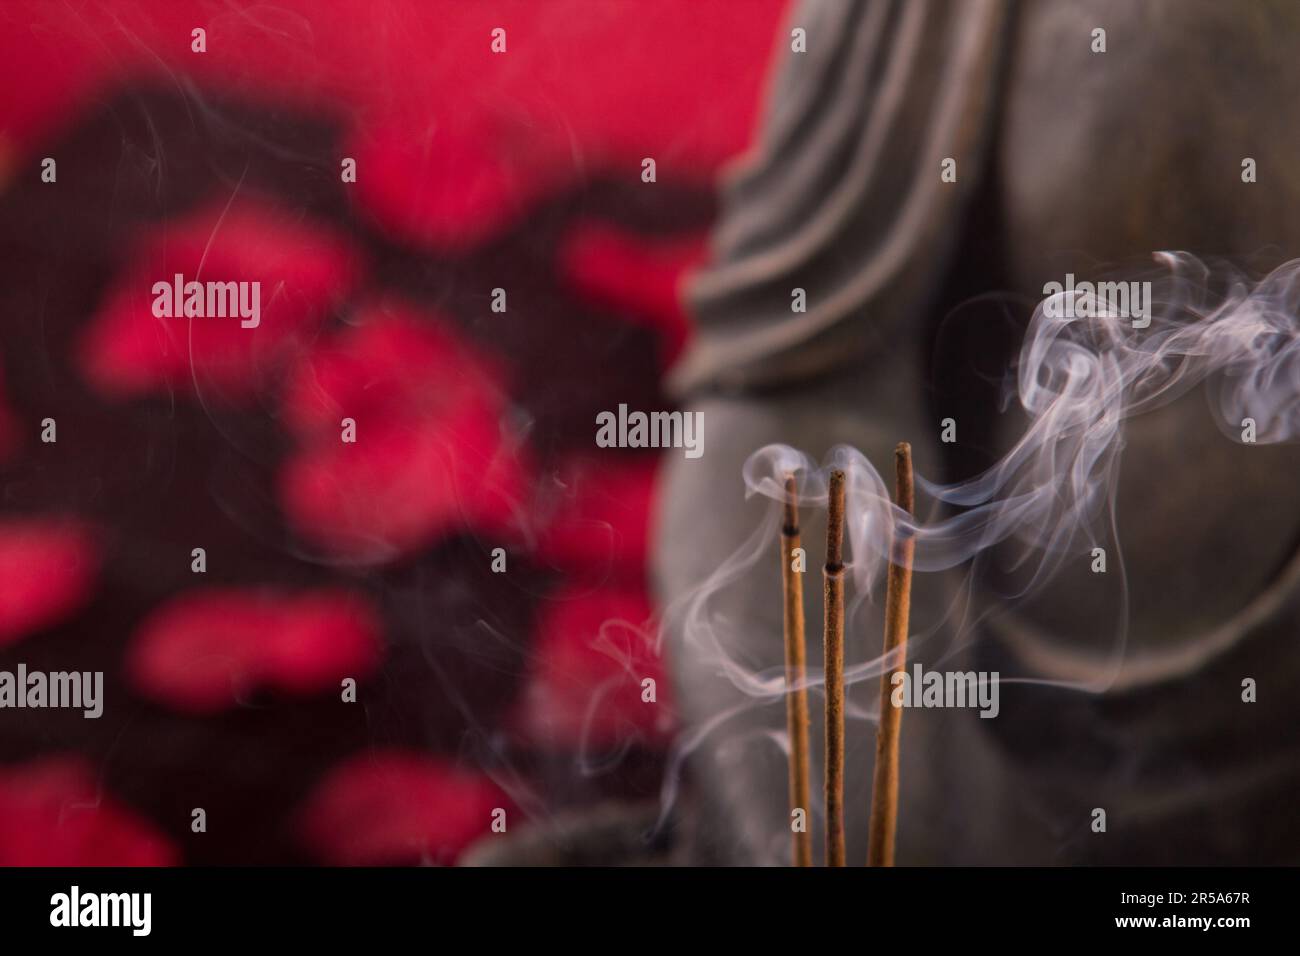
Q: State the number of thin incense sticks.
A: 3